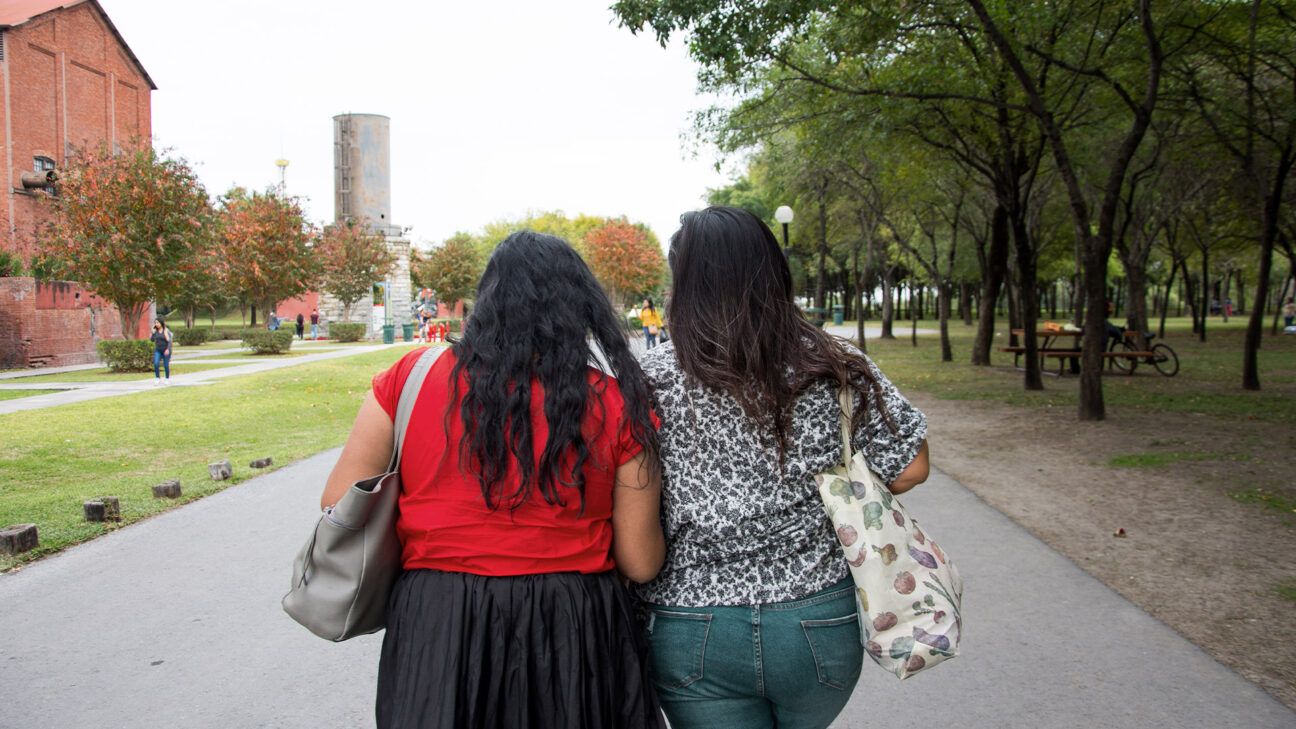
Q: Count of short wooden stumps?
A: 5